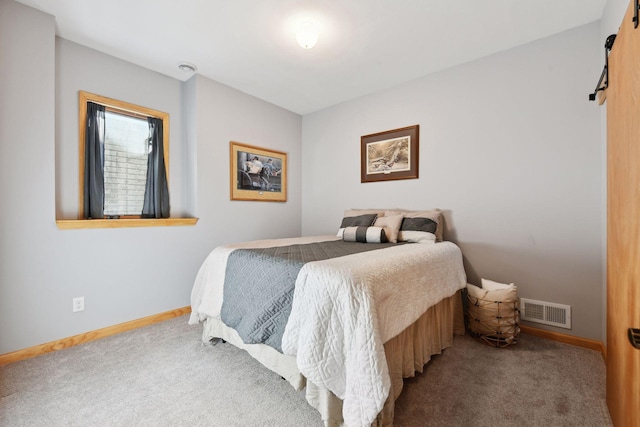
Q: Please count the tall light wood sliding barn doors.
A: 1